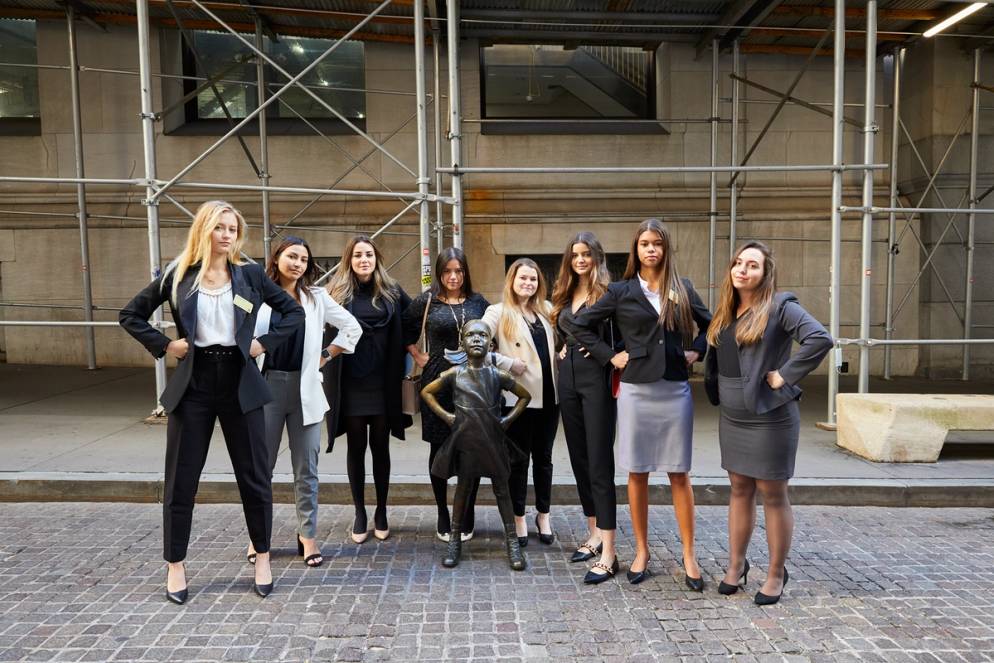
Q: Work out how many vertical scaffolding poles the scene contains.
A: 12